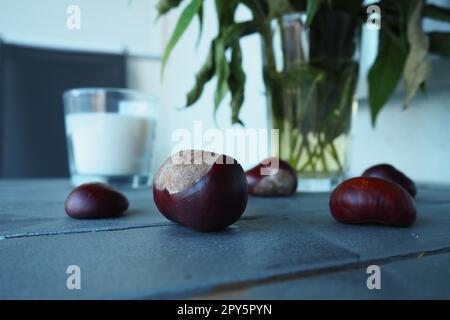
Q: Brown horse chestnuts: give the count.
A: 5